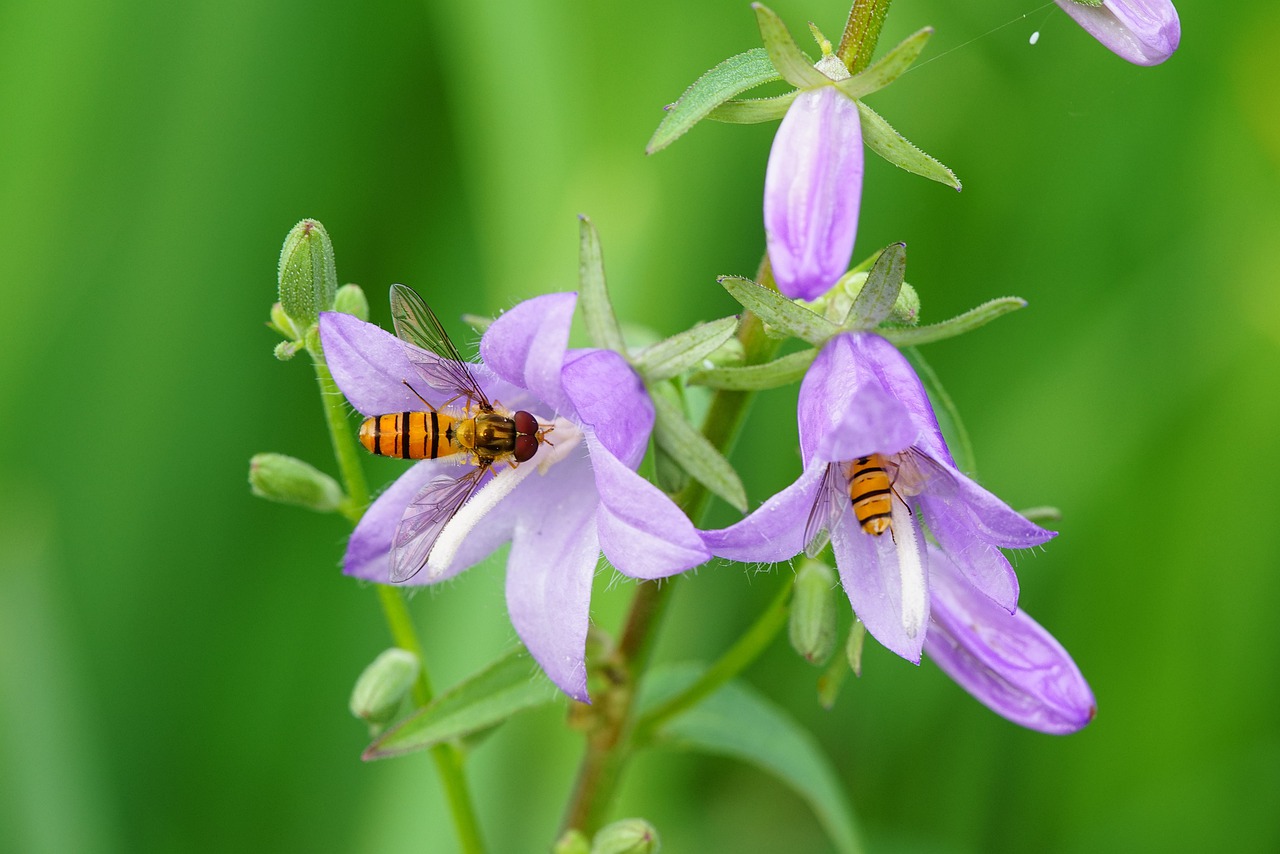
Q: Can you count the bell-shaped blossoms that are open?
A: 2